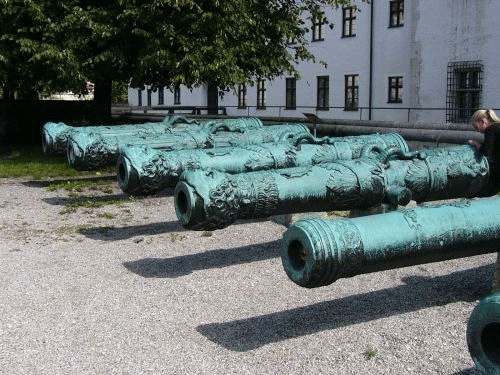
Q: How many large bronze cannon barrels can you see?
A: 6